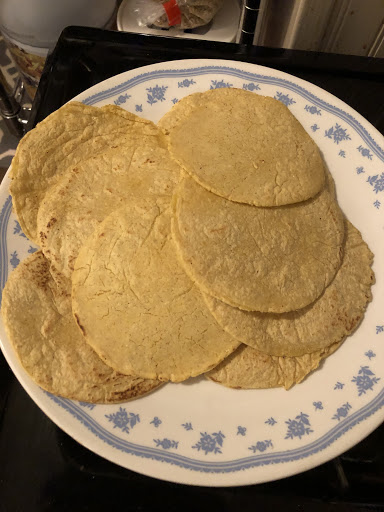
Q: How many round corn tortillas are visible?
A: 8